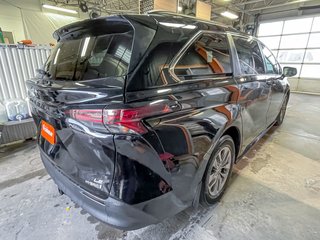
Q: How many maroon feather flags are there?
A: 0